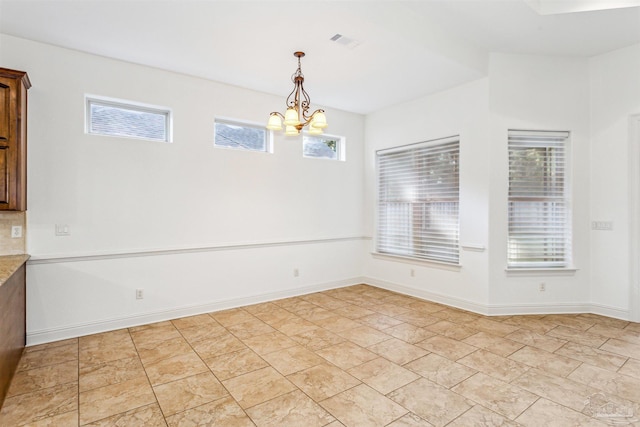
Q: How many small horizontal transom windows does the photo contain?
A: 3